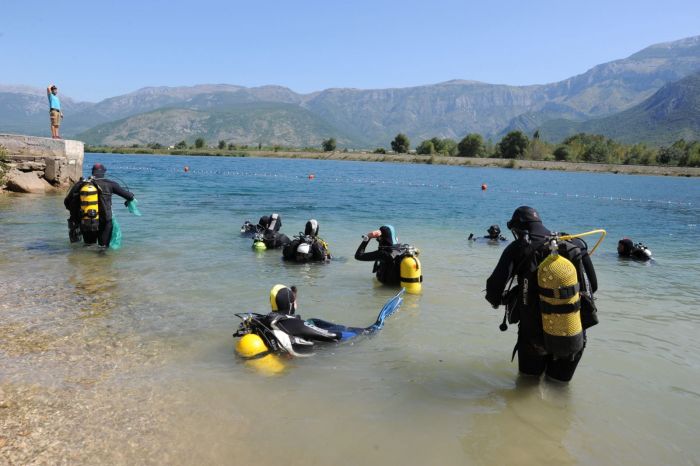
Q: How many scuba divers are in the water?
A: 9